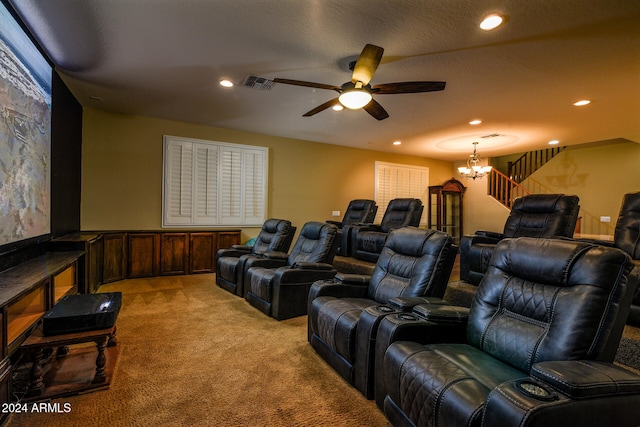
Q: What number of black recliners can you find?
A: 8